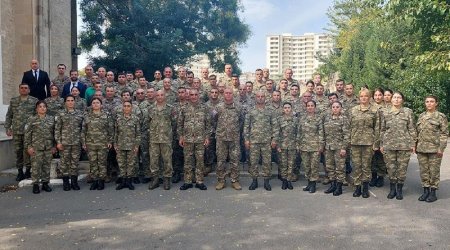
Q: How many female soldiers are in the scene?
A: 15